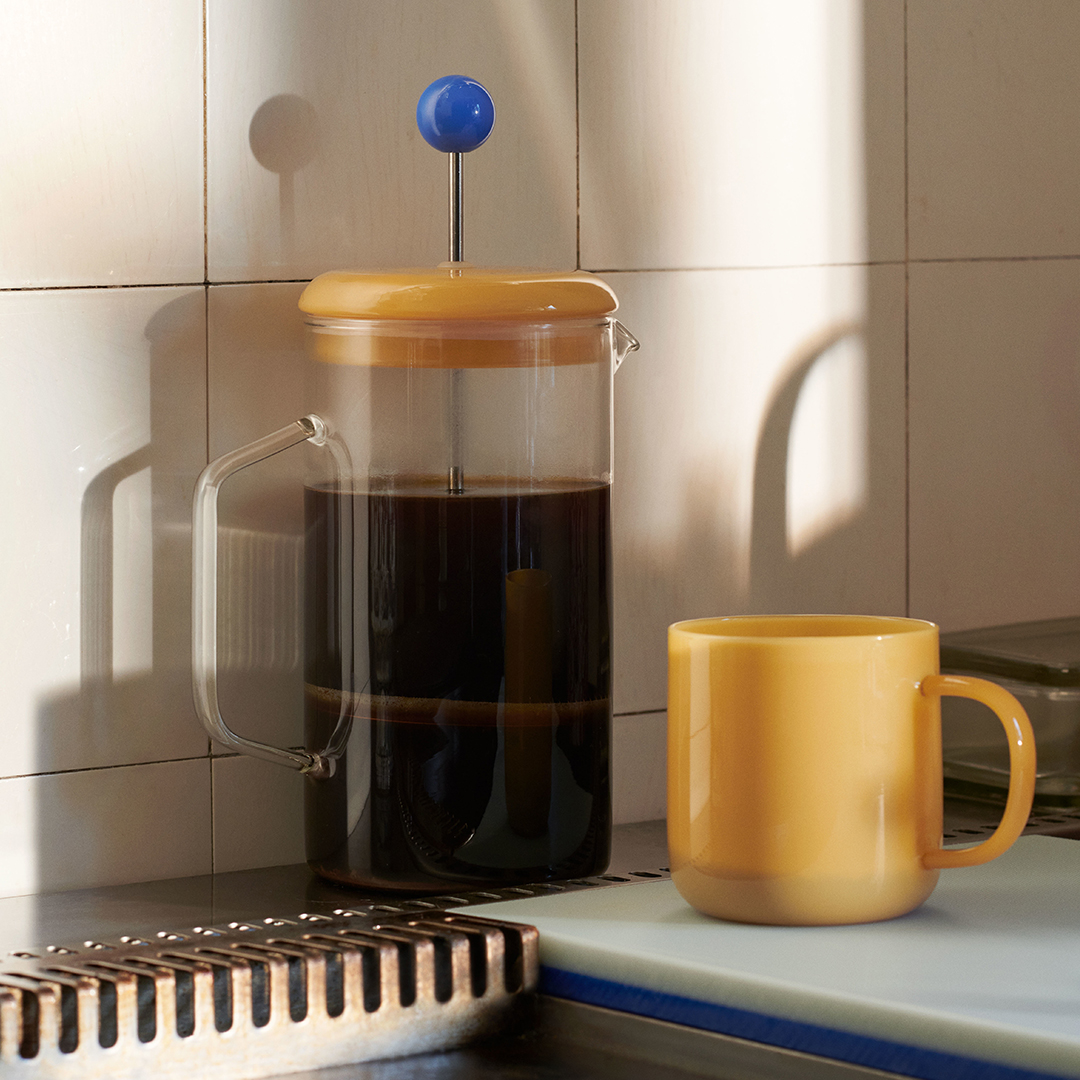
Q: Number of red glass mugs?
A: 0